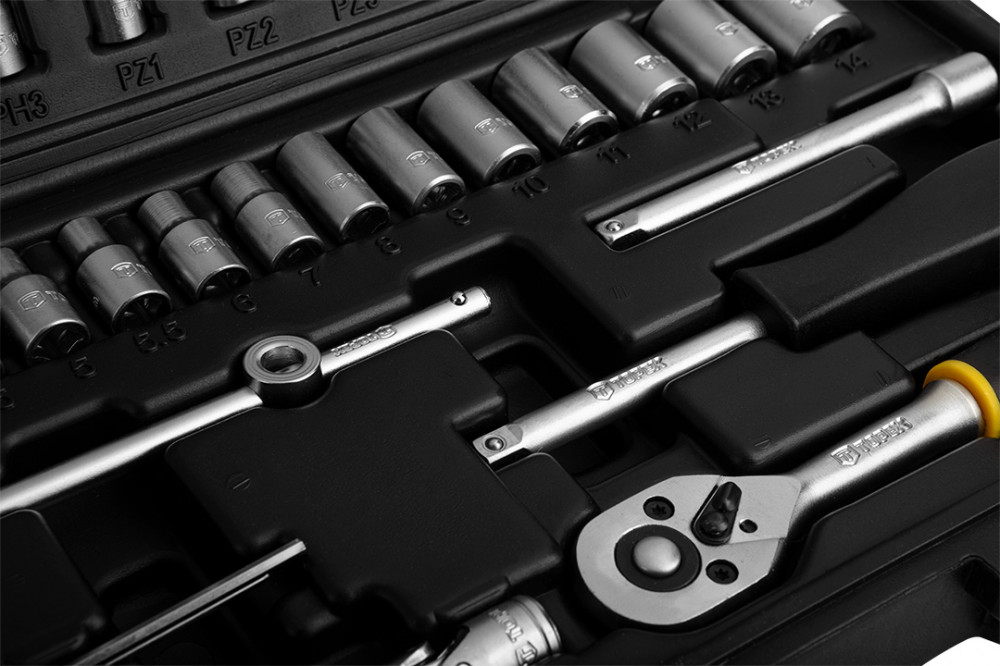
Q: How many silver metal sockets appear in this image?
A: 11